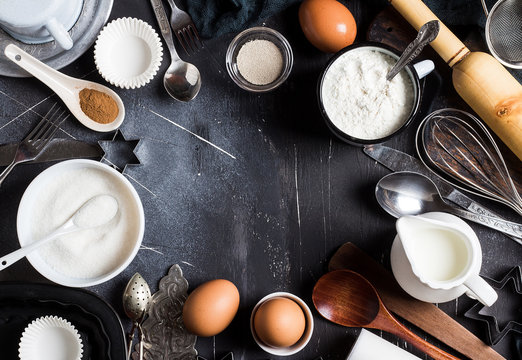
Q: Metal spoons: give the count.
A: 4